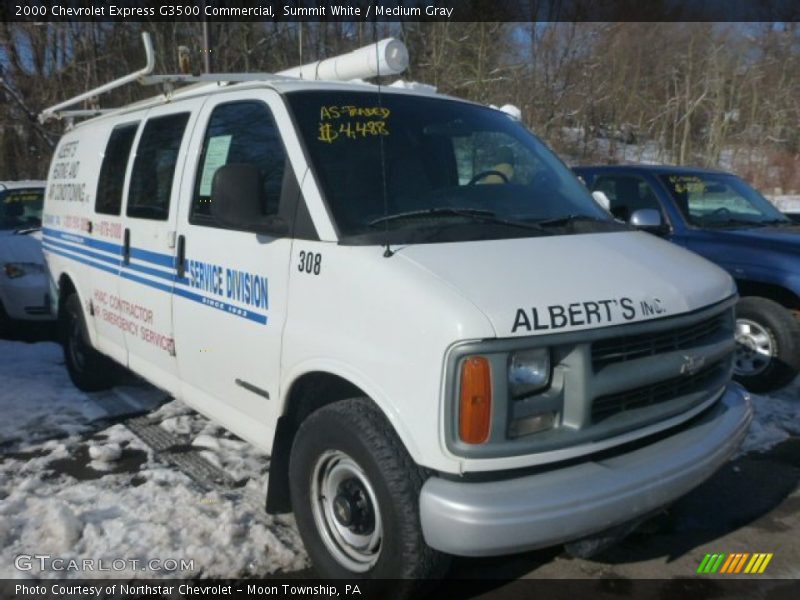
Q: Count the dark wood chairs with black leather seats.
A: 0